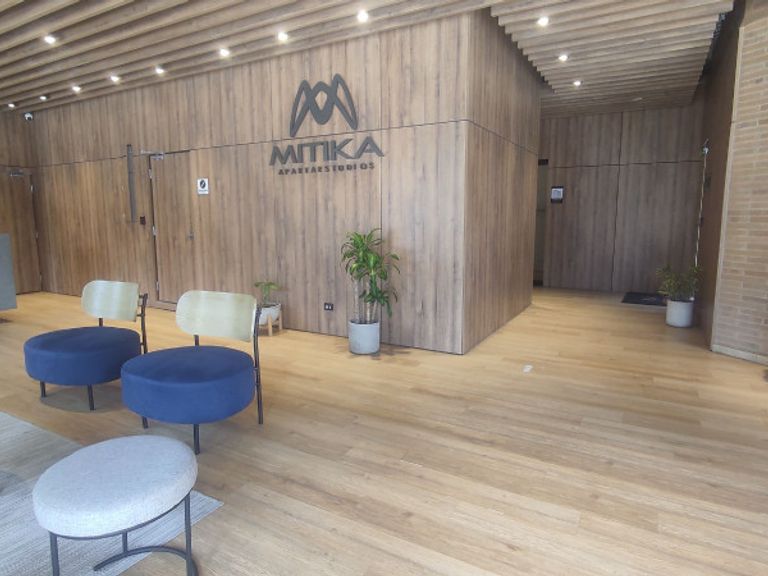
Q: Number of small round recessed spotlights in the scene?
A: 12